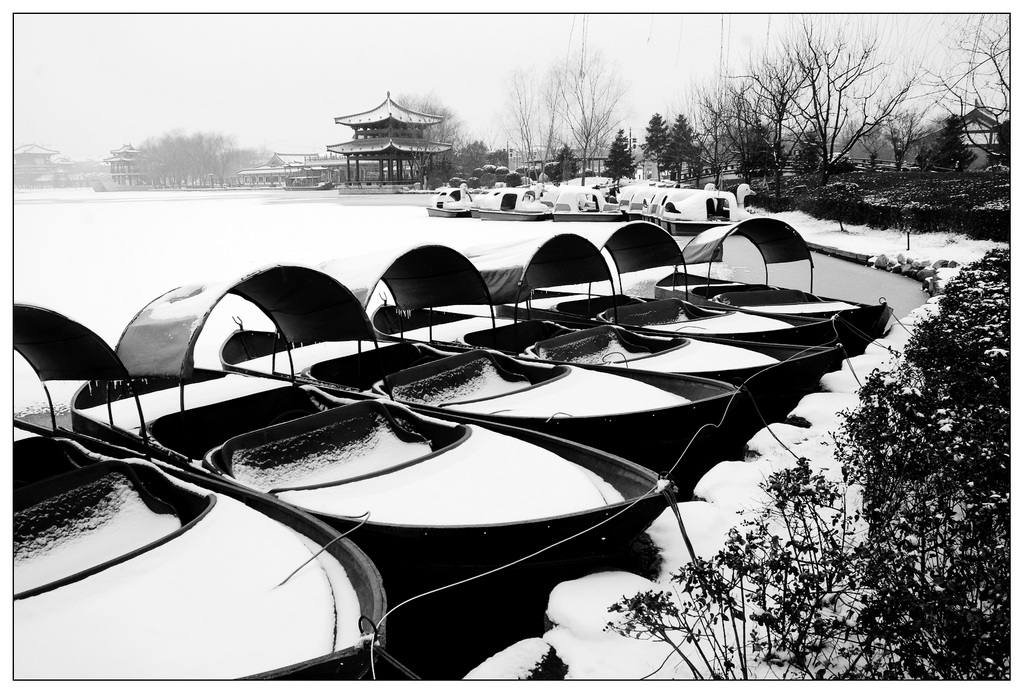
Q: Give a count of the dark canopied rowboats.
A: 6